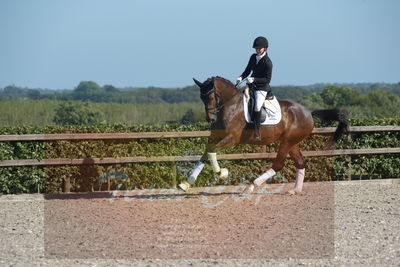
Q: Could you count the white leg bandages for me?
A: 4